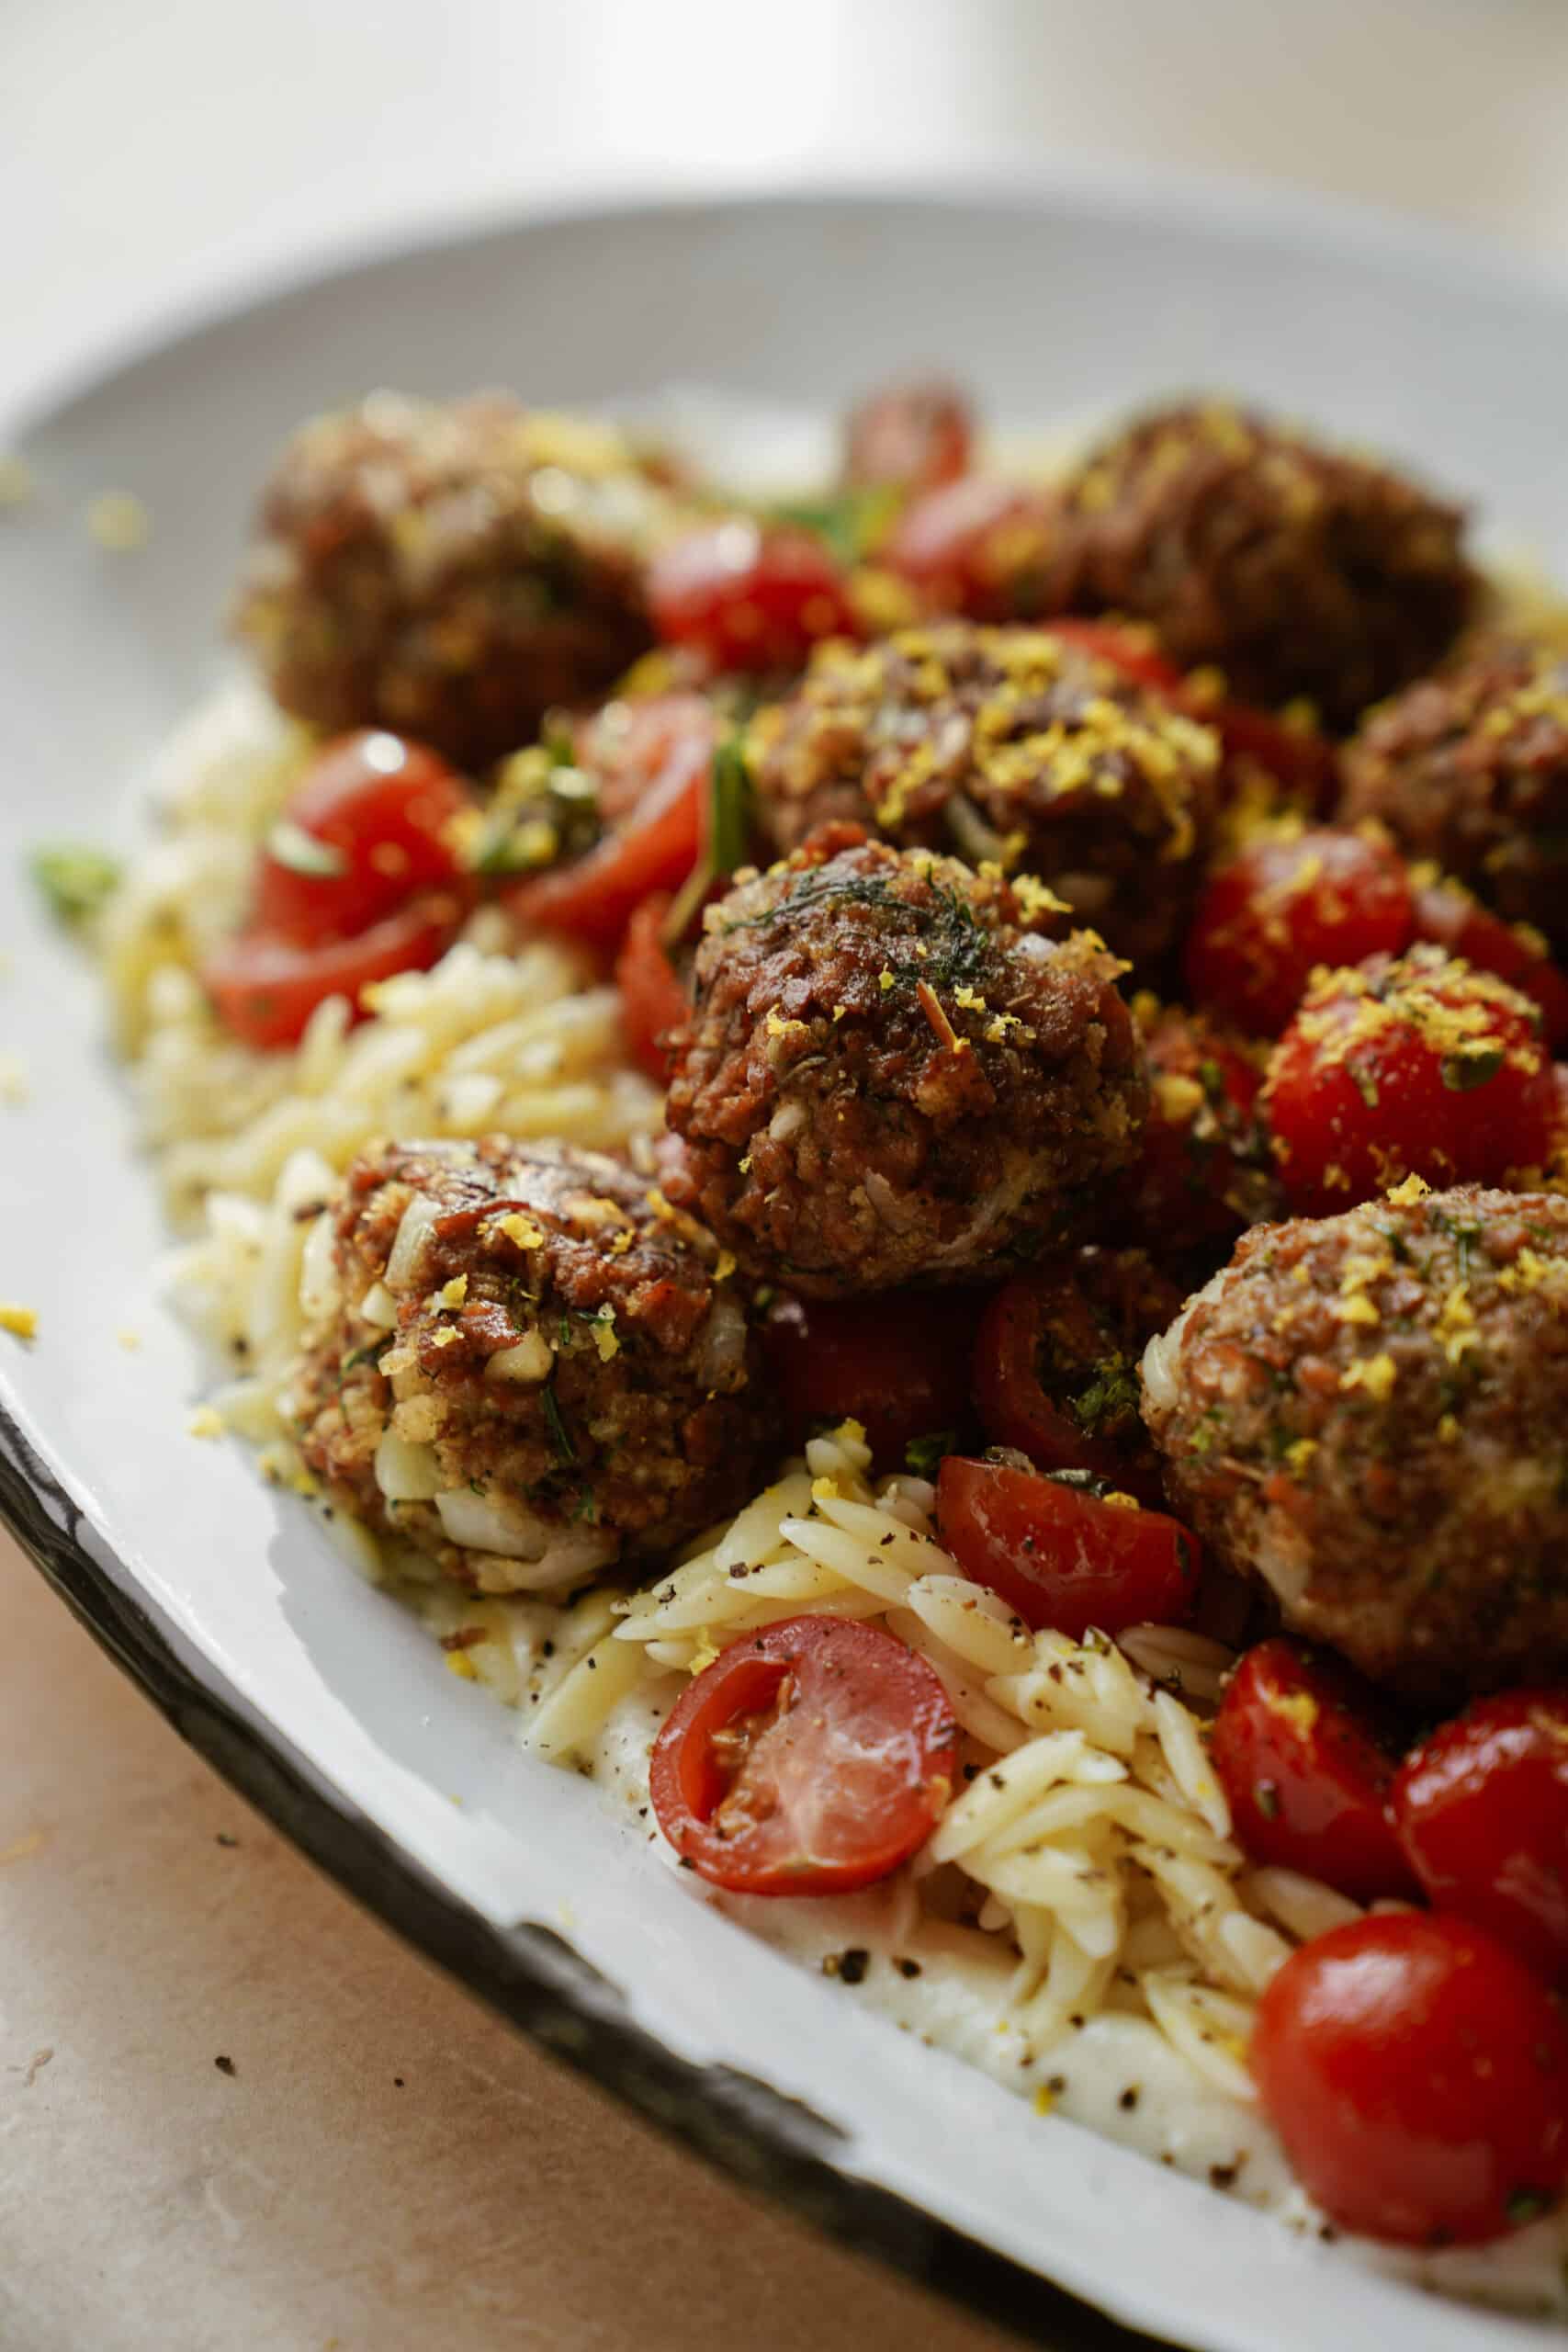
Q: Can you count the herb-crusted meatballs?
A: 7